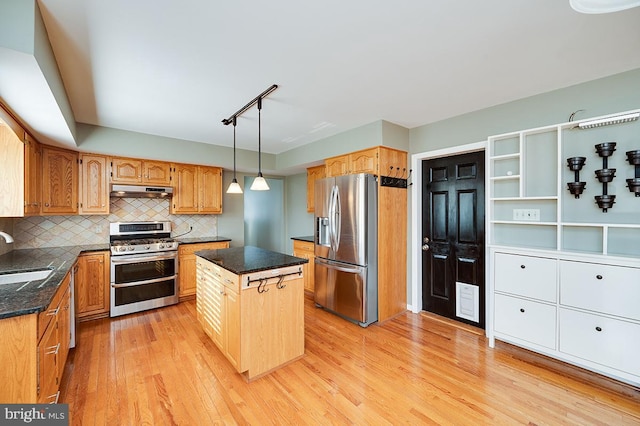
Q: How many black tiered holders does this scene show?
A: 3